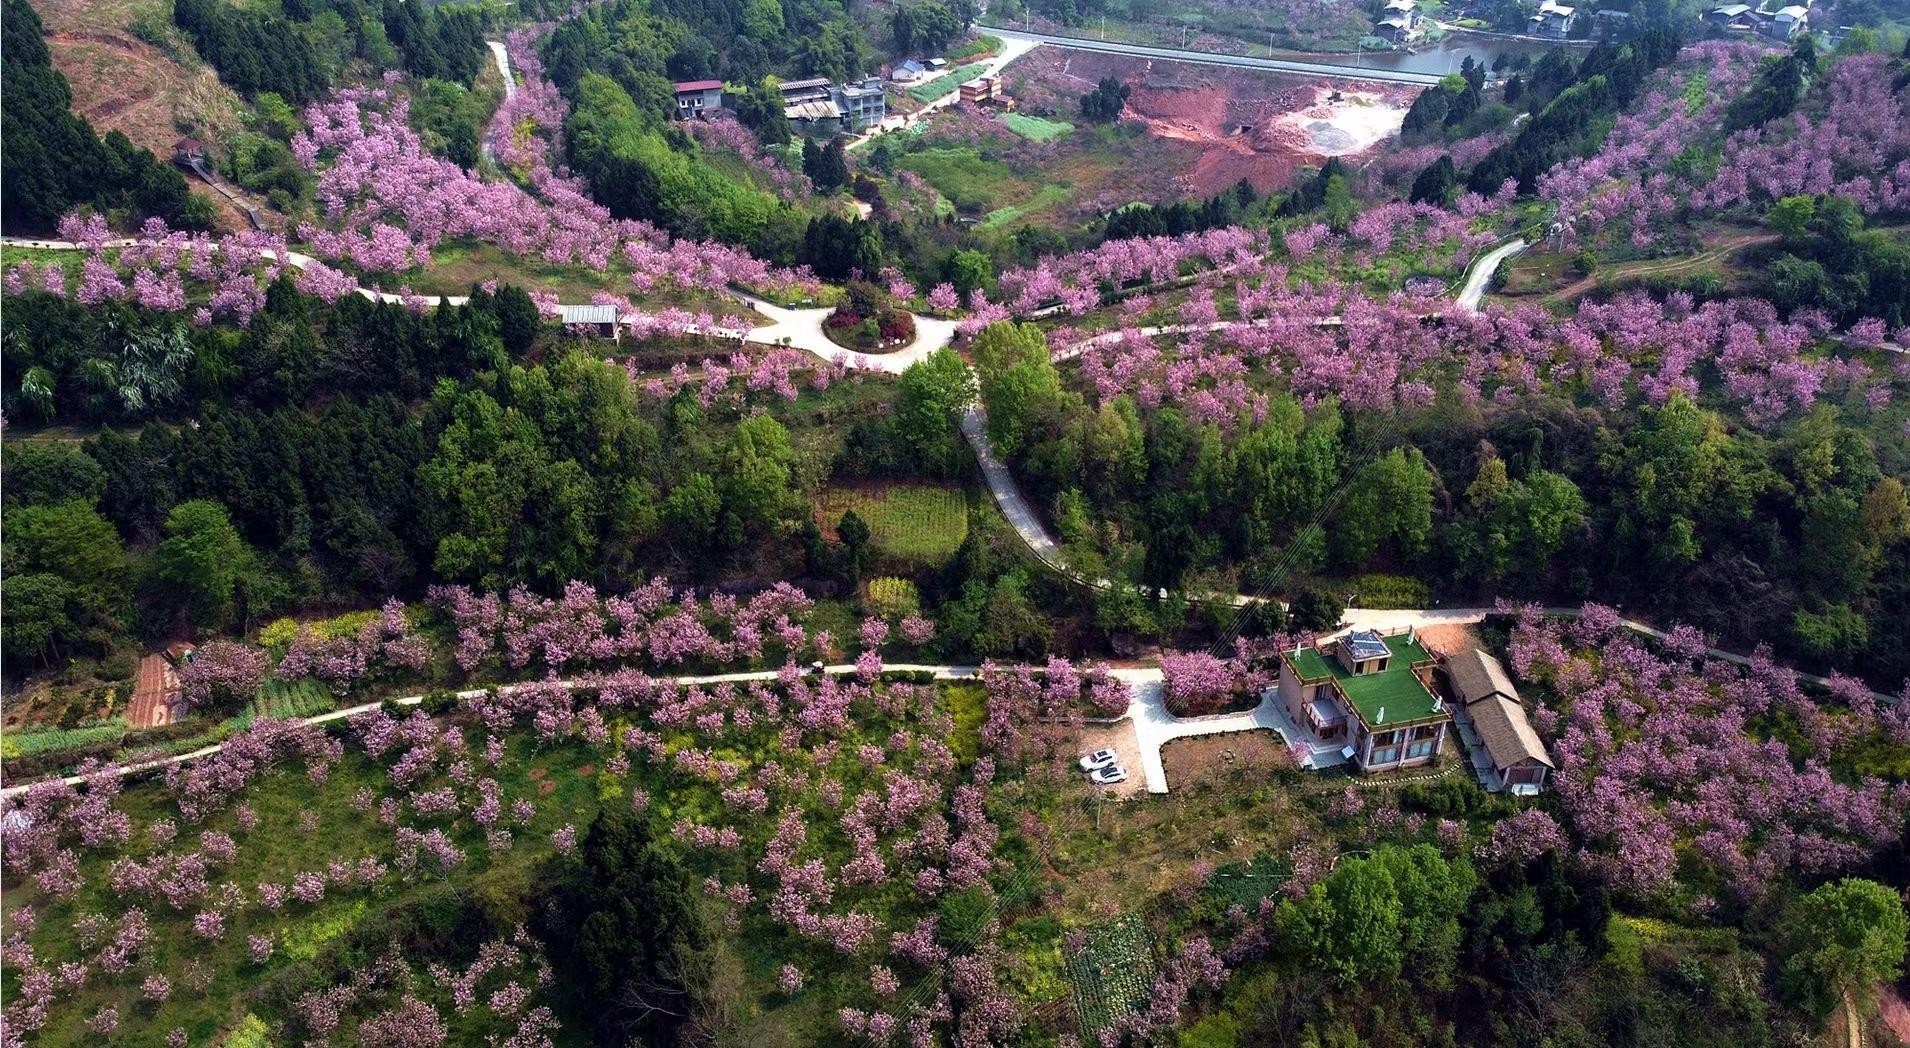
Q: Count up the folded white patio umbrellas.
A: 4